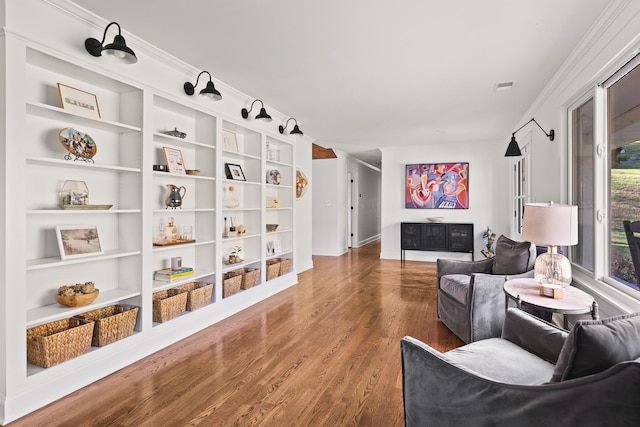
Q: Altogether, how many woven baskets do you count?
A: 8